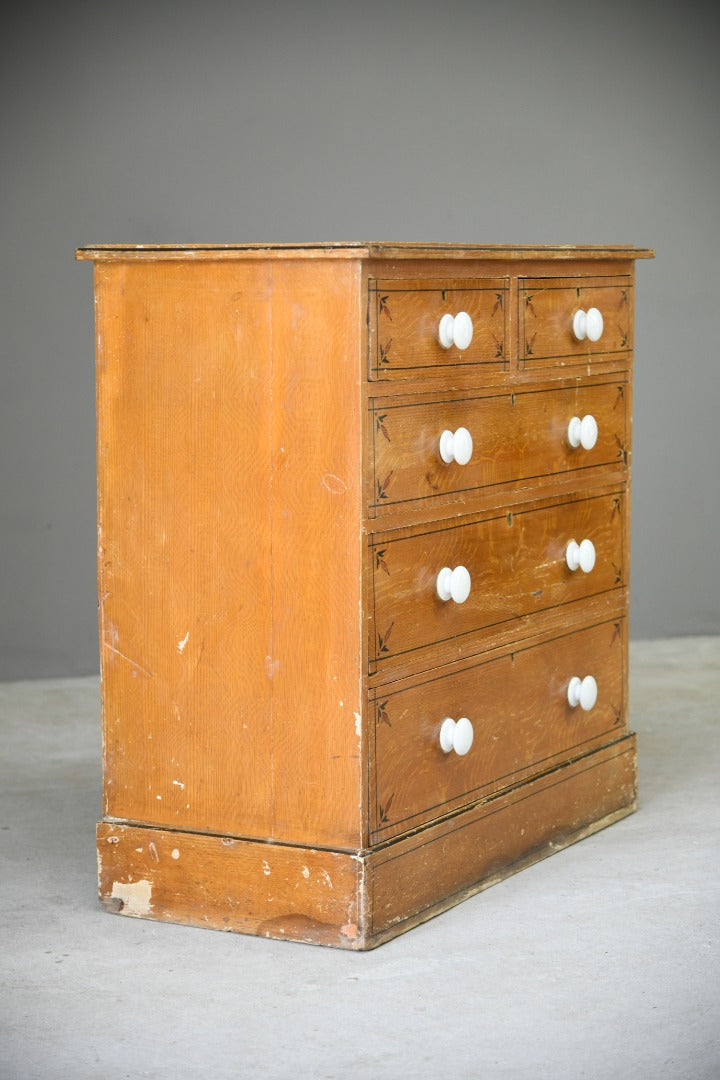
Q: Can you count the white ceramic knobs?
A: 8